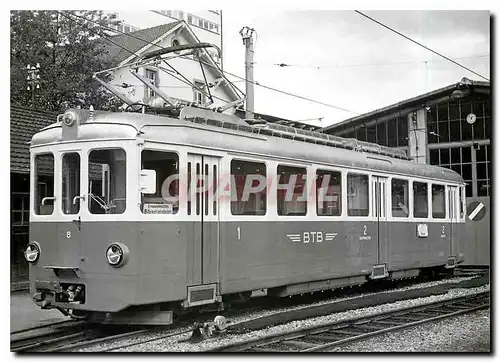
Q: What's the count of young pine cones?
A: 0